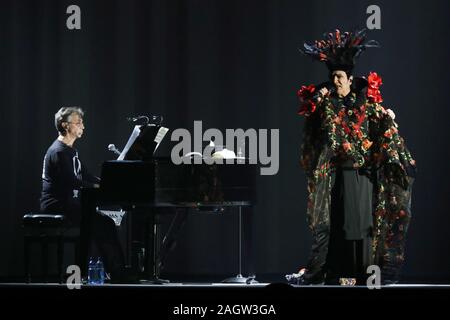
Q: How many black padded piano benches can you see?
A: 1